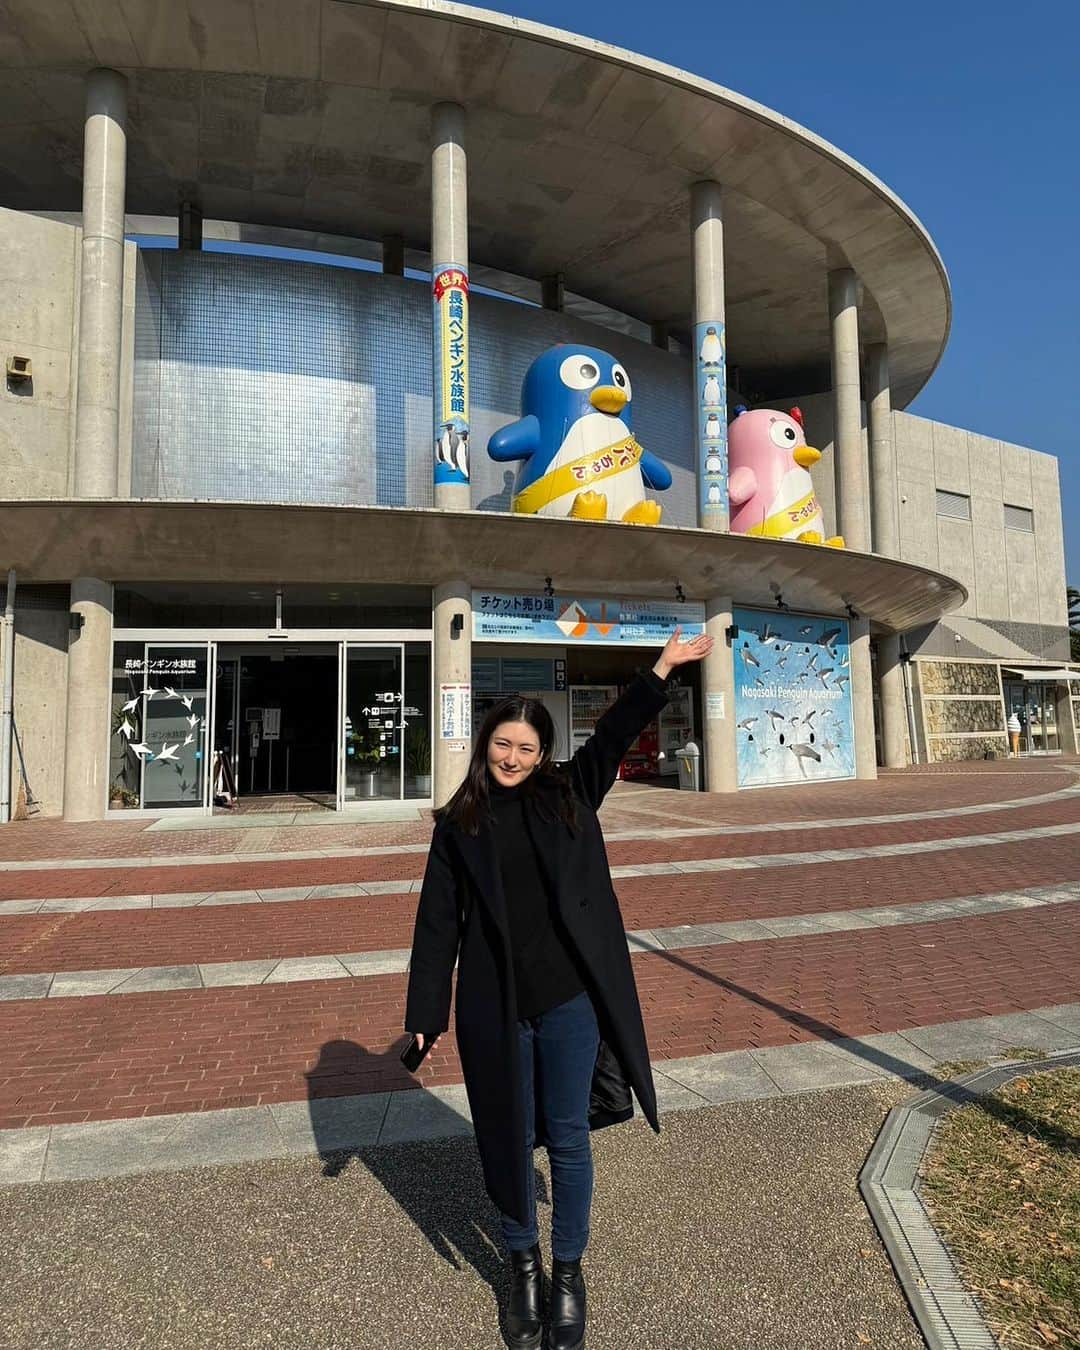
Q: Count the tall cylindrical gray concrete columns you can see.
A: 5